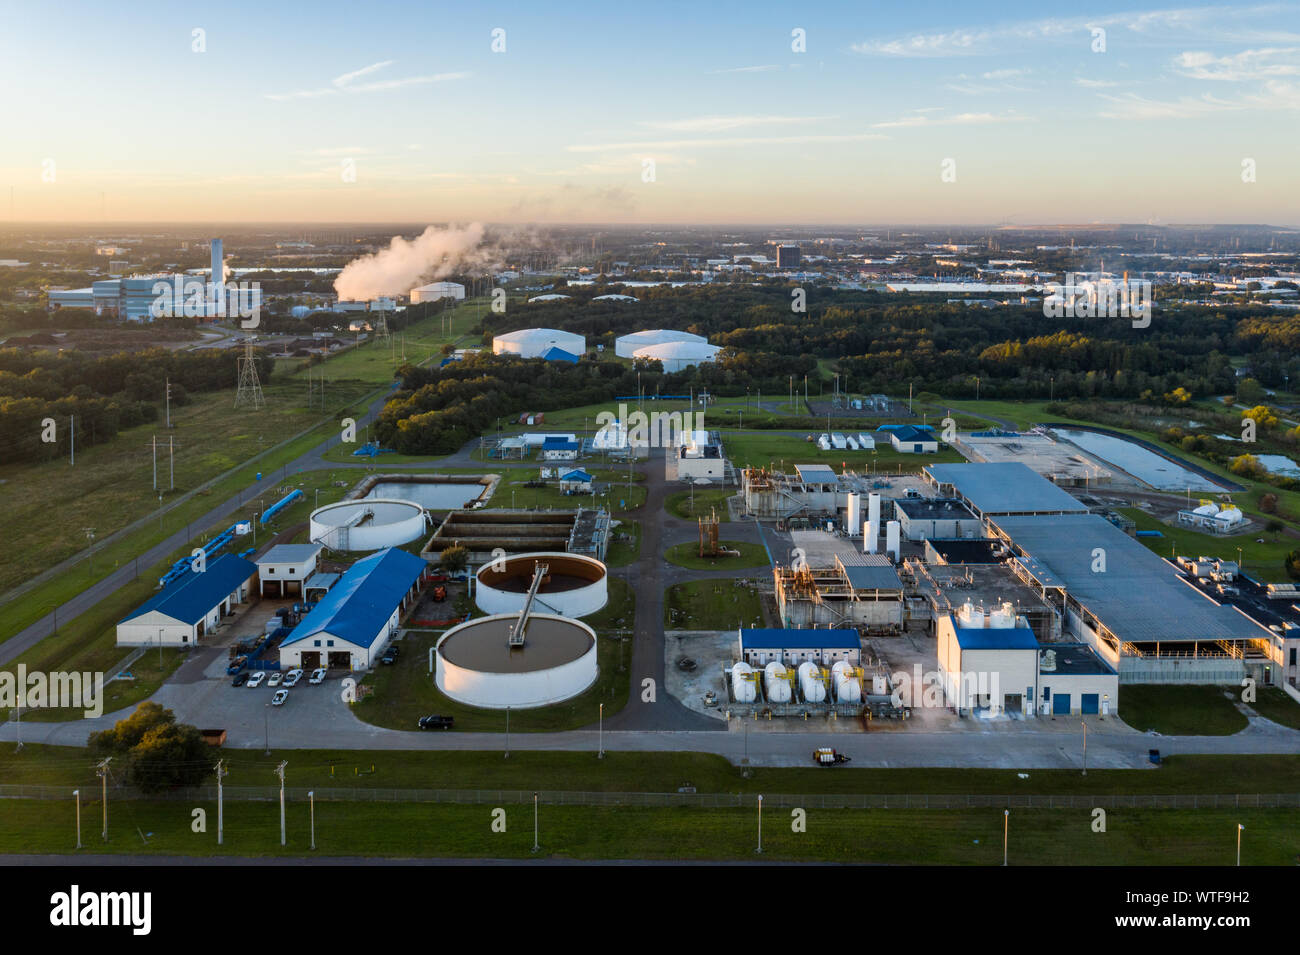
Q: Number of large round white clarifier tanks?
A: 3